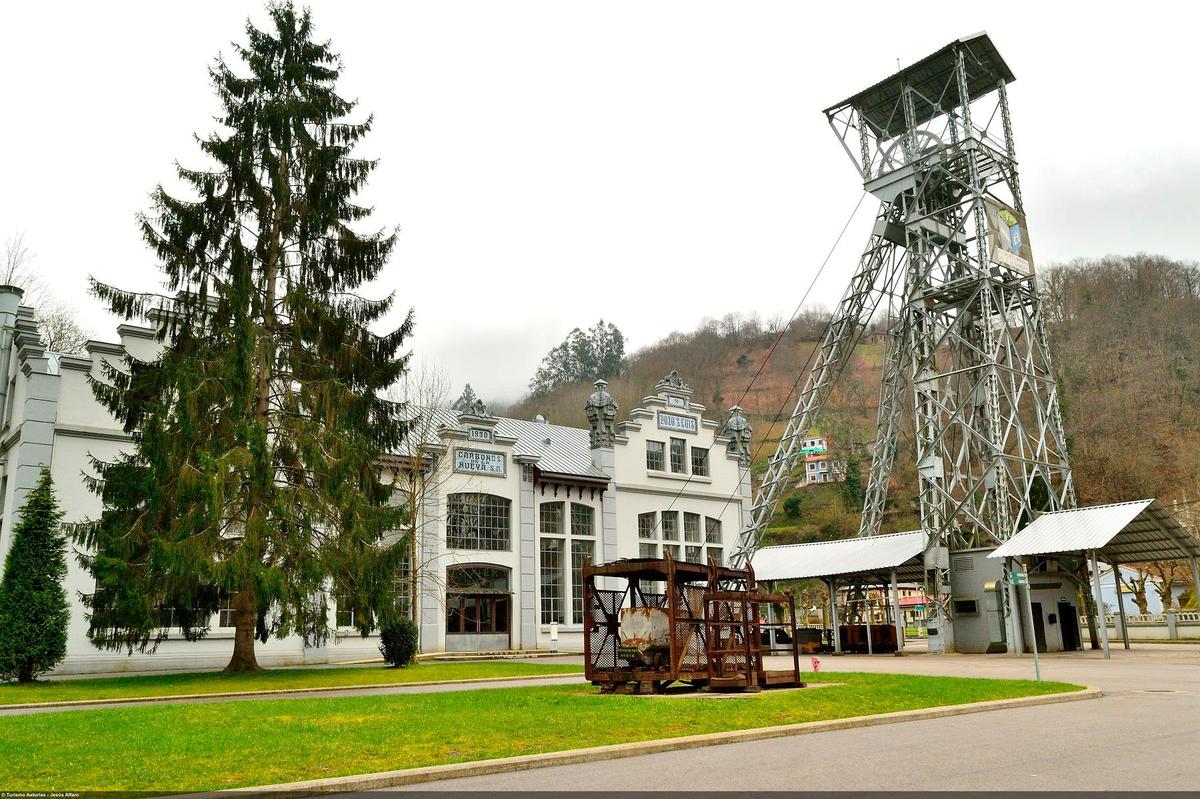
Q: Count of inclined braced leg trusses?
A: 2